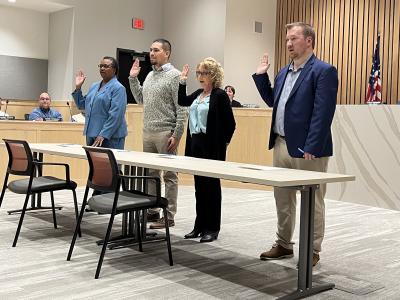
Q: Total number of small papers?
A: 4